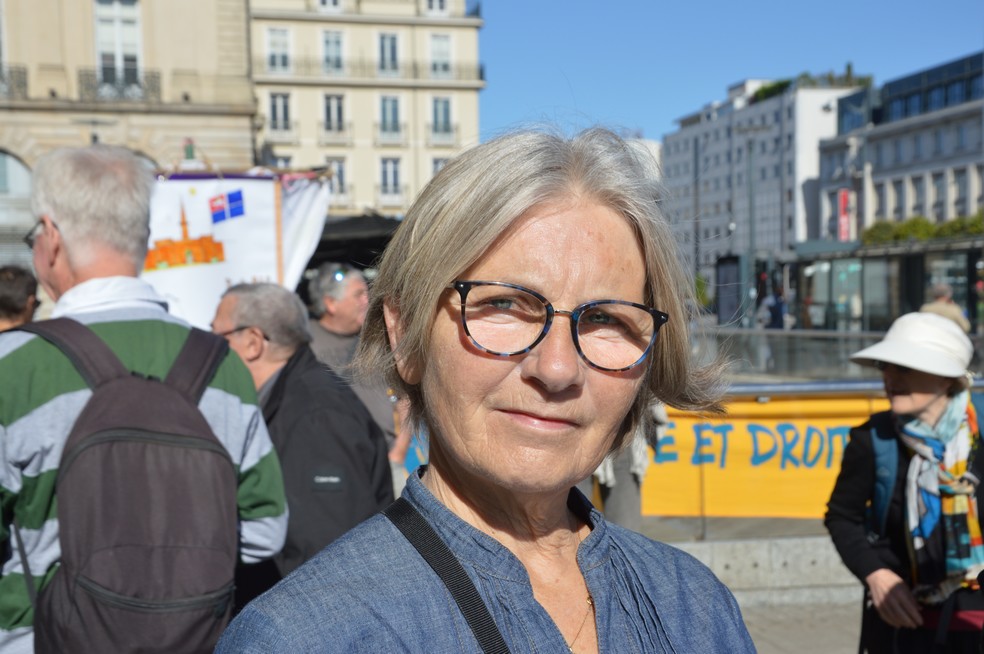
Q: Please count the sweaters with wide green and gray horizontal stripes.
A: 1